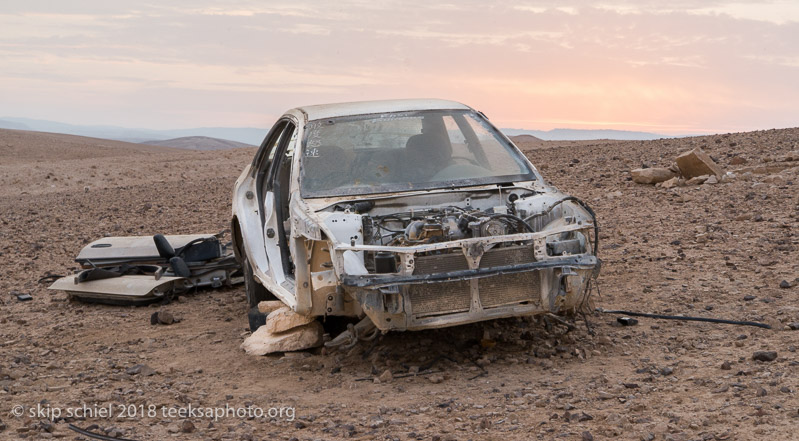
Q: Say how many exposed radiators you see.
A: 1